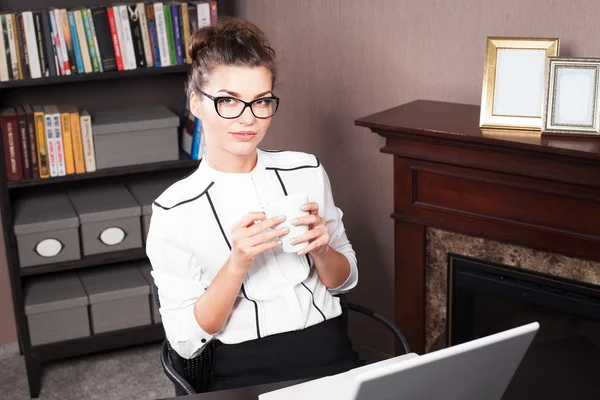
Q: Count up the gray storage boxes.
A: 7